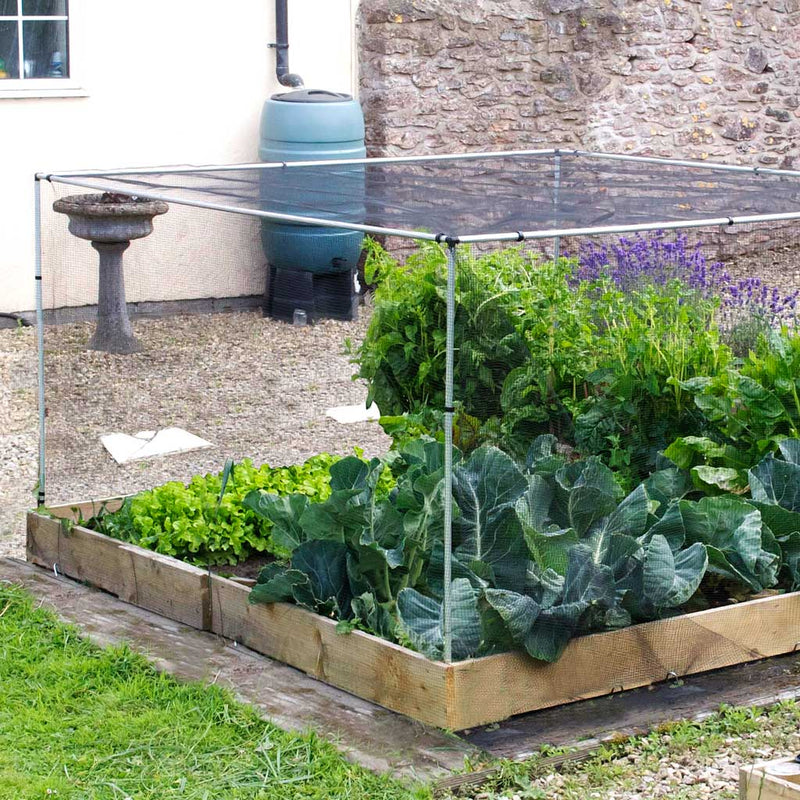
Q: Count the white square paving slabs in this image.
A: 2